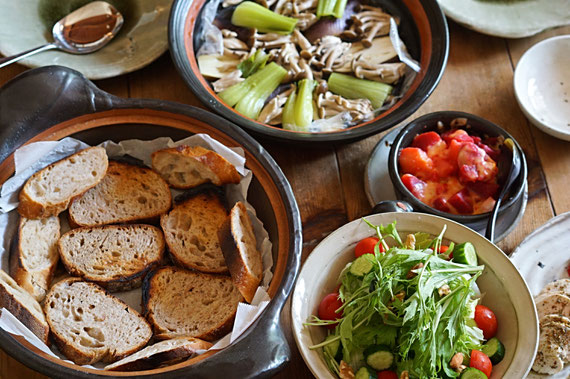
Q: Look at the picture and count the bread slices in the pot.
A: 11